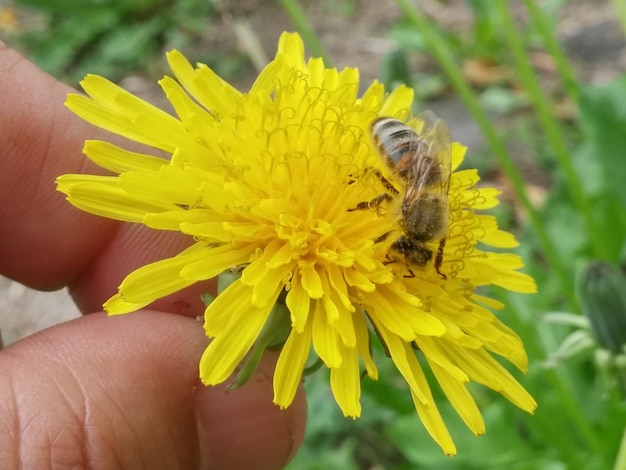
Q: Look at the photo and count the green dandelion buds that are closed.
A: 1